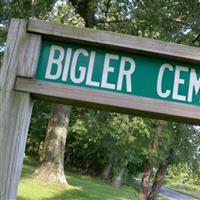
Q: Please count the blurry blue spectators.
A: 0